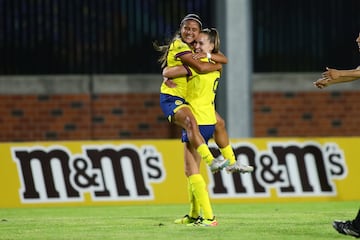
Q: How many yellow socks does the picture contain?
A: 4